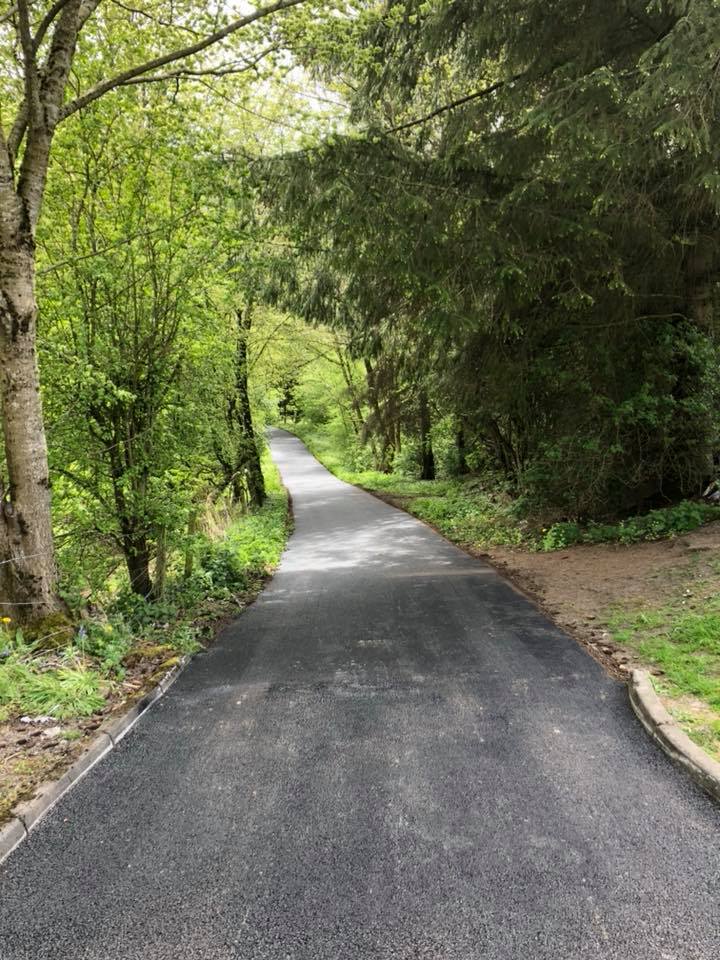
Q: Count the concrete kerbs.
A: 2